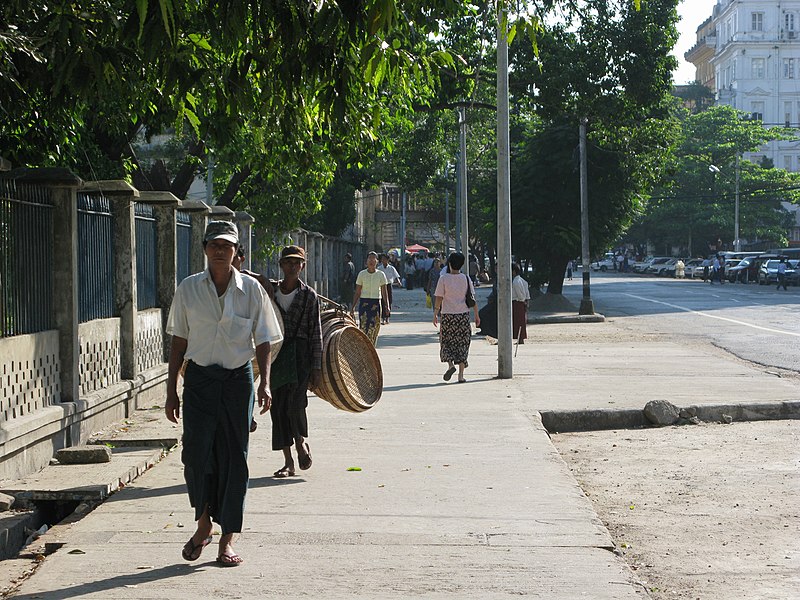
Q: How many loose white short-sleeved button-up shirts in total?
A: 1